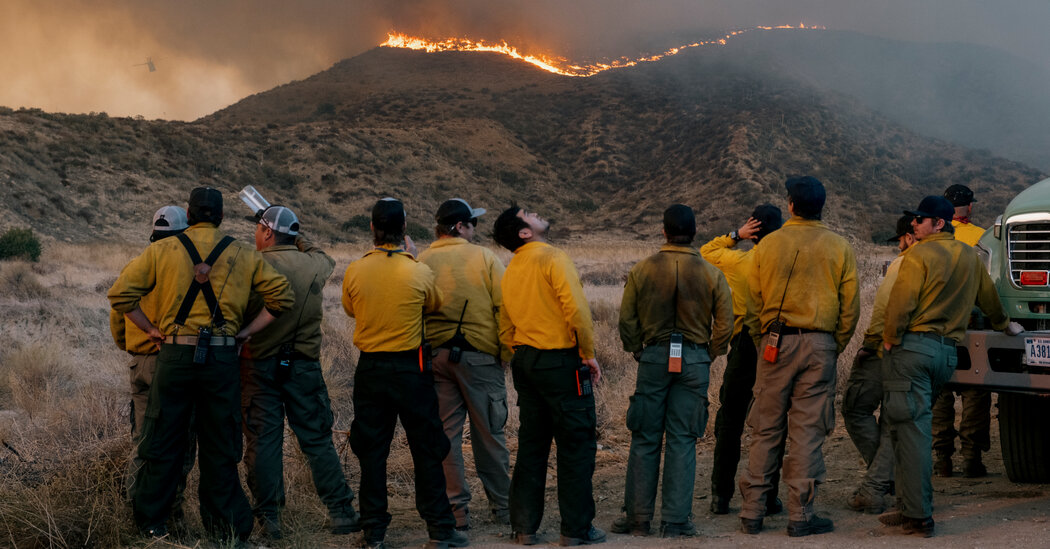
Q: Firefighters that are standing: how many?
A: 12